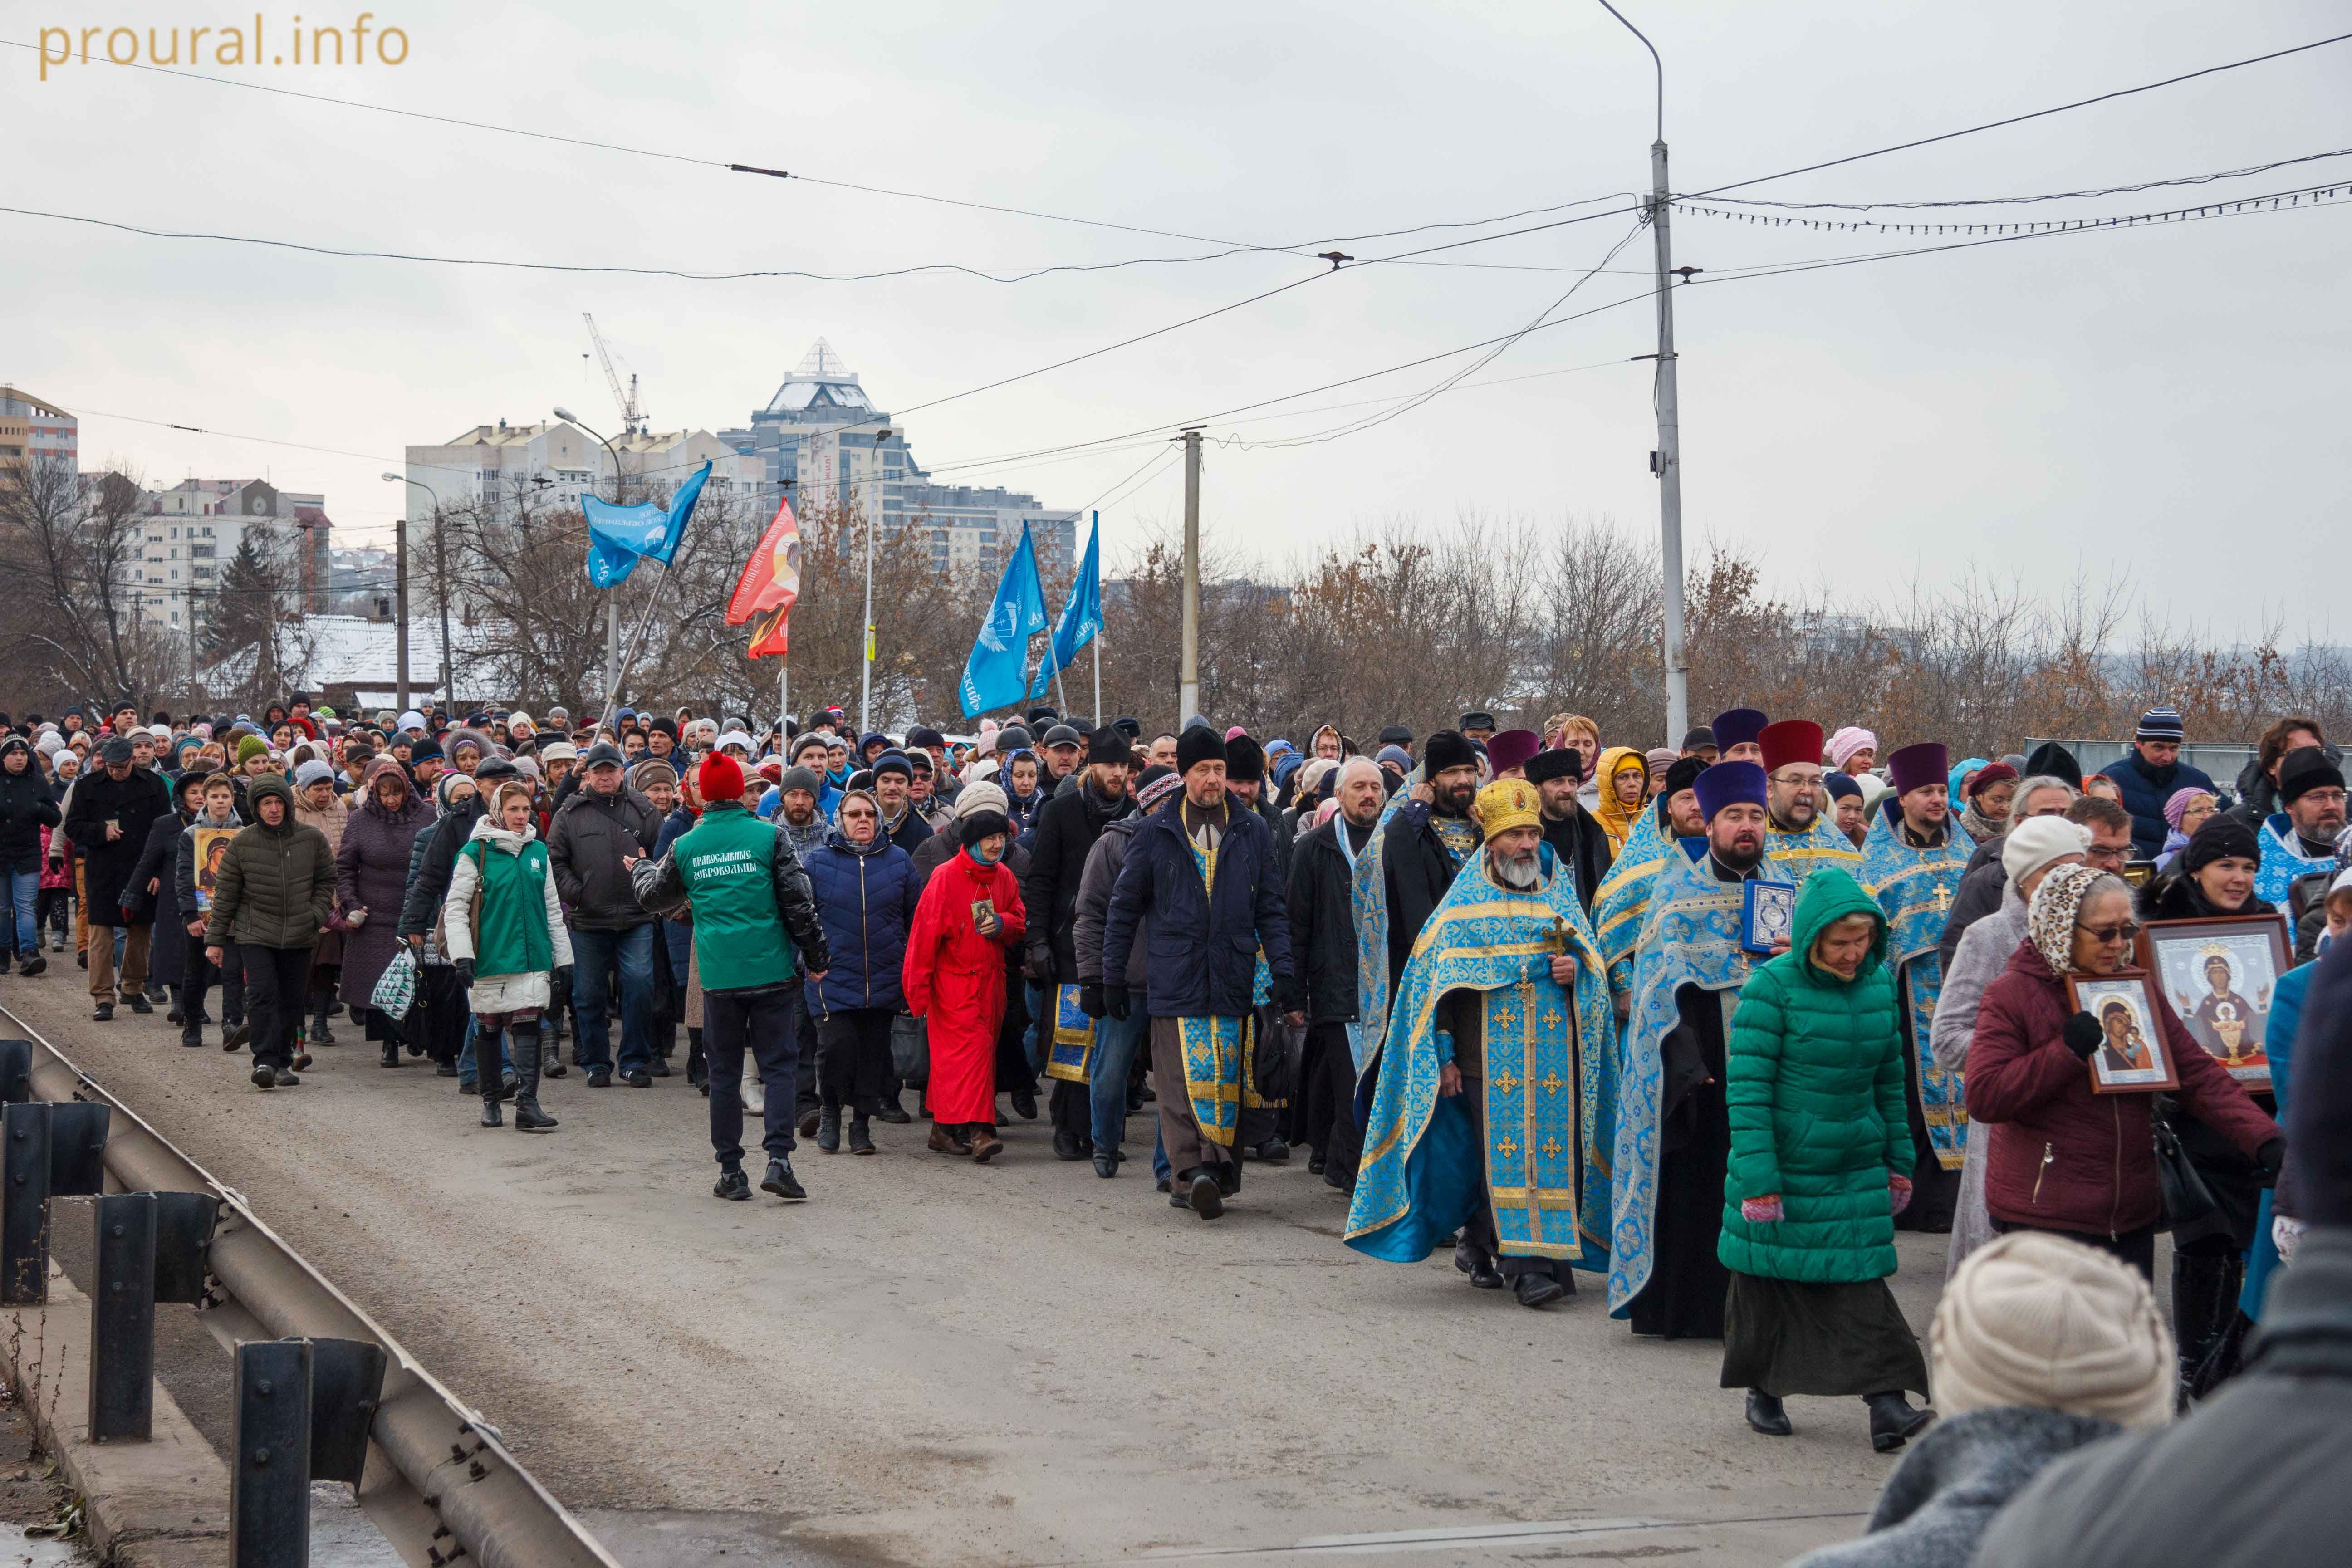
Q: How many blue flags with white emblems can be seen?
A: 3